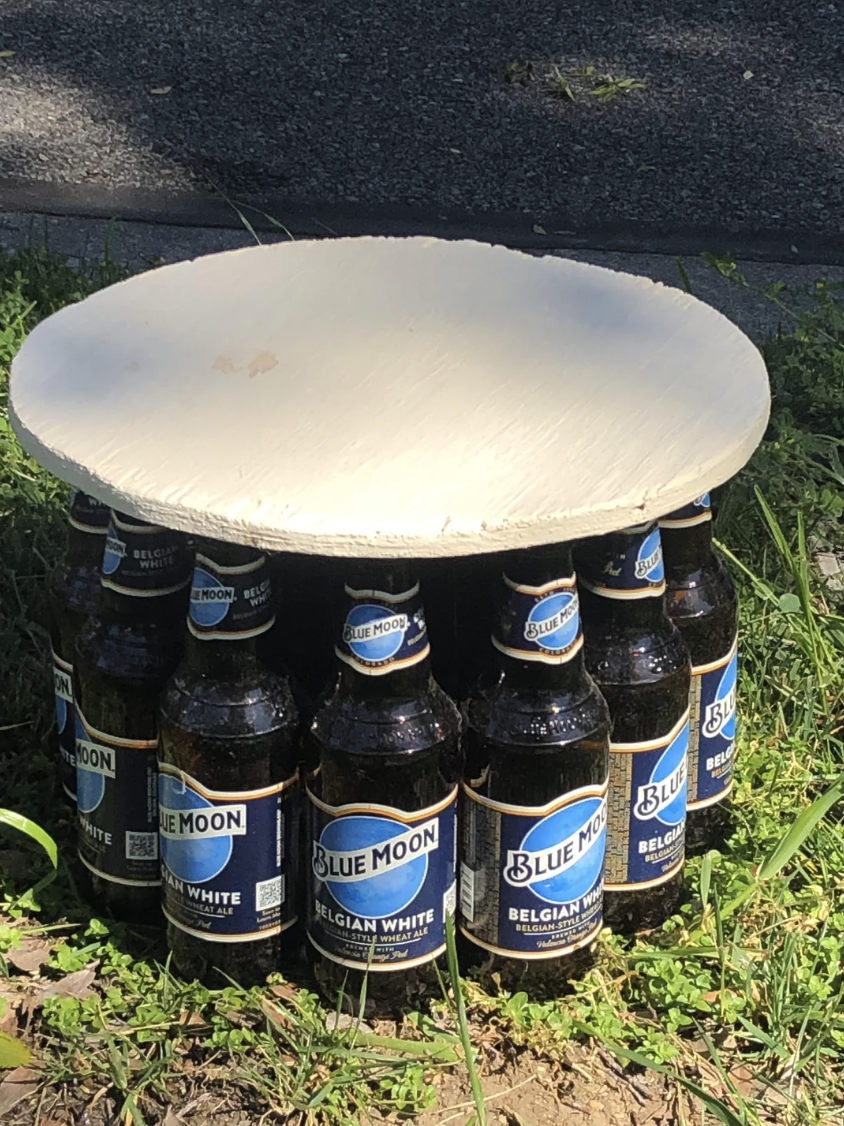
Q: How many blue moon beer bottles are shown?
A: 7